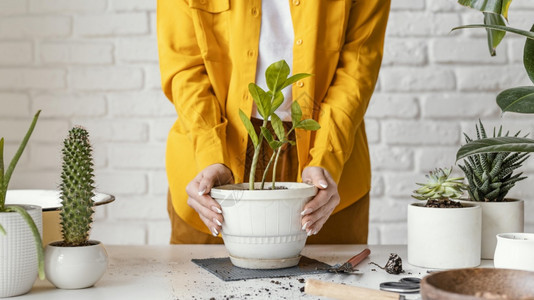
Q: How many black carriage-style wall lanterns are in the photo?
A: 0